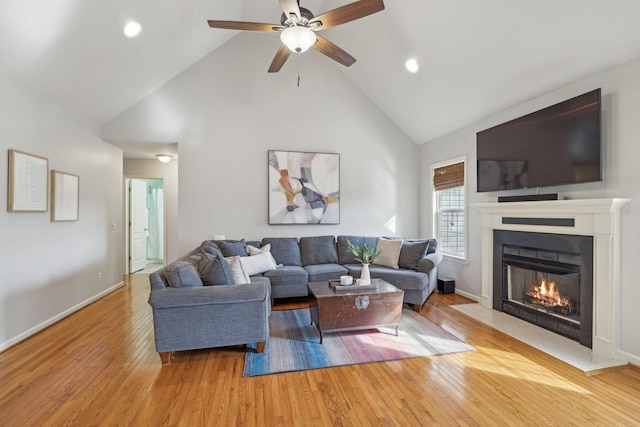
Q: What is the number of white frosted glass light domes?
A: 2